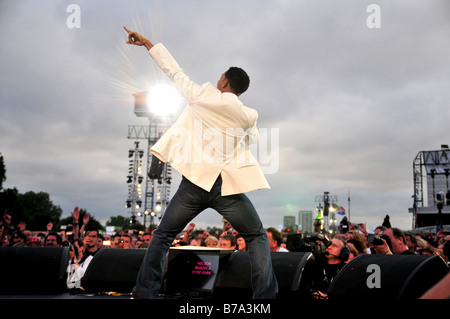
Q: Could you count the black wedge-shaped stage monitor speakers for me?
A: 4